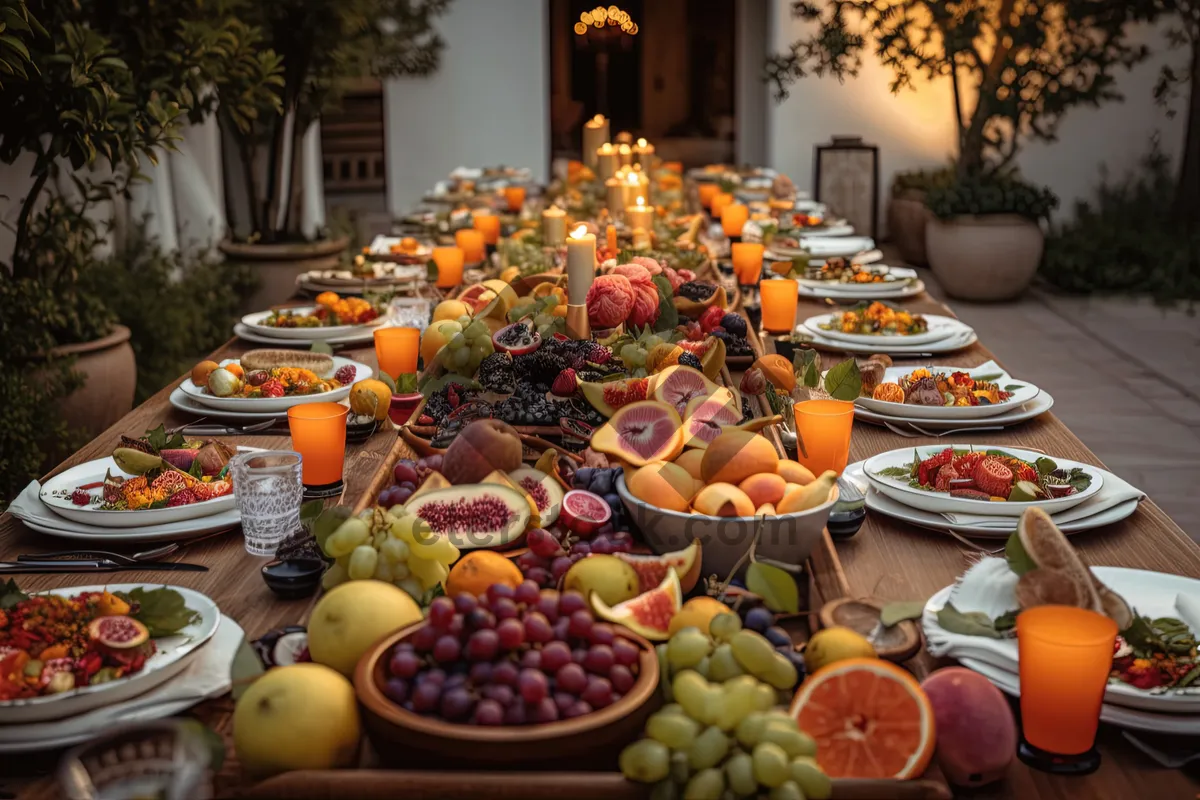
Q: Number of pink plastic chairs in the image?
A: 0